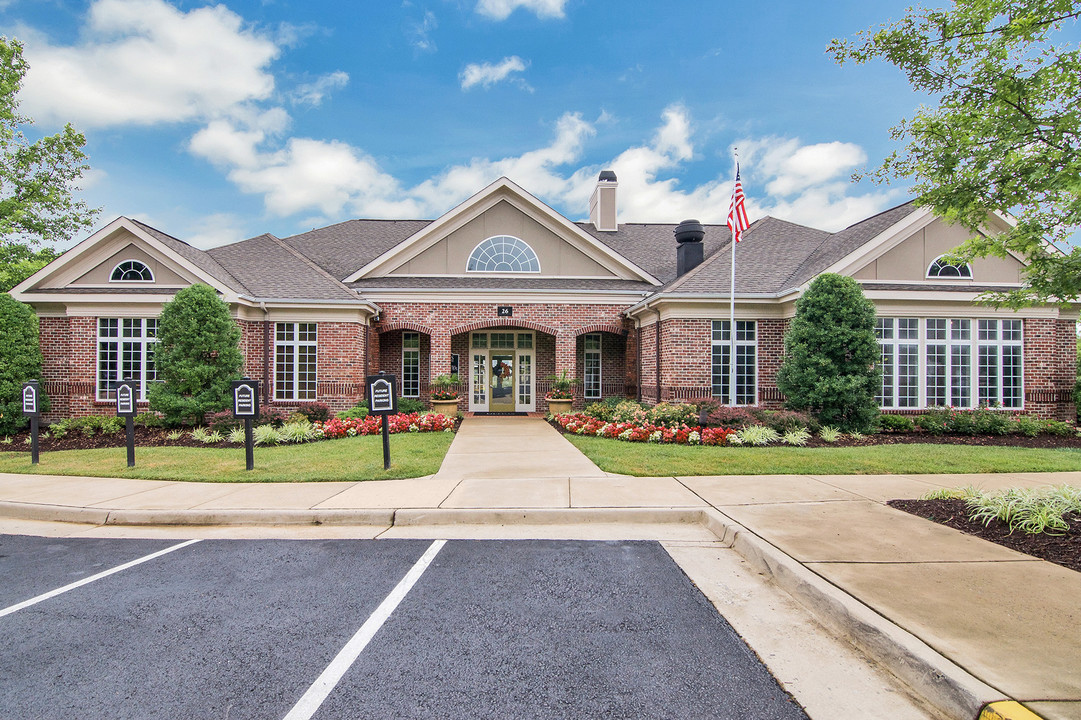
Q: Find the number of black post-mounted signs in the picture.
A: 4